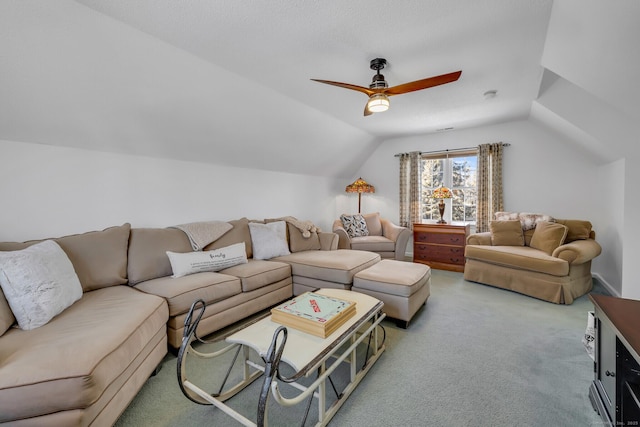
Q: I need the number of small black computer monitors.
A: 0